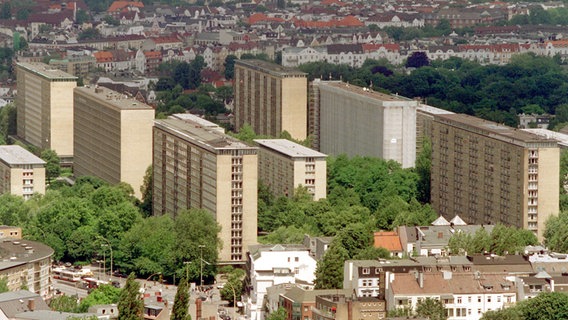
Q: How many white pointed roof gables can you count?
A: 2